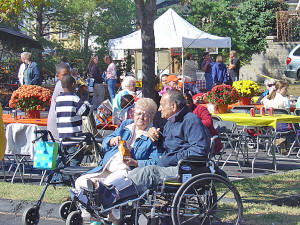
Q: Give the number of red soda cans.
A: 3